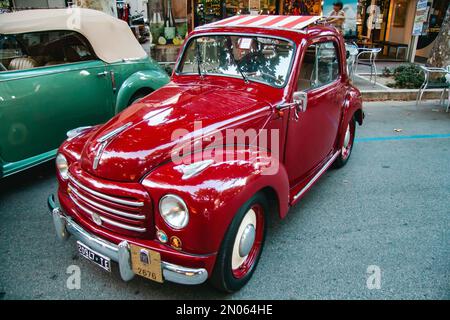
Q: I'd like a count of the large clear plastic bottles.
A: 0